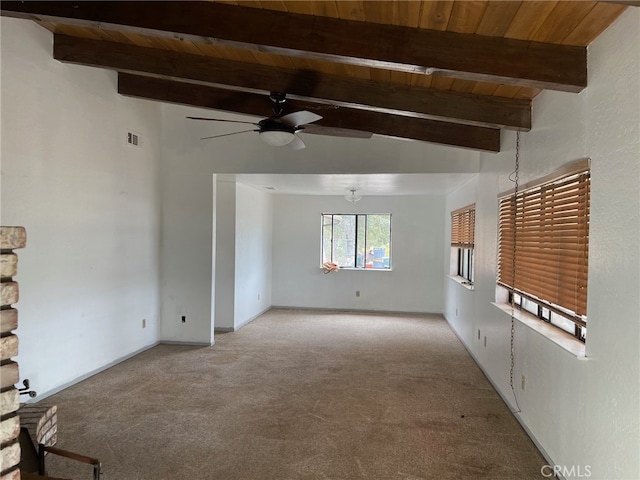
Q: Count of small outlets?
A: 8